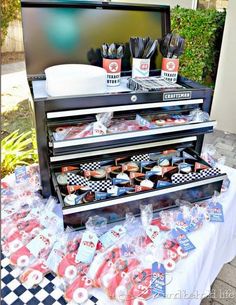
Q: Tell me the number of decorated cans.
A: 3